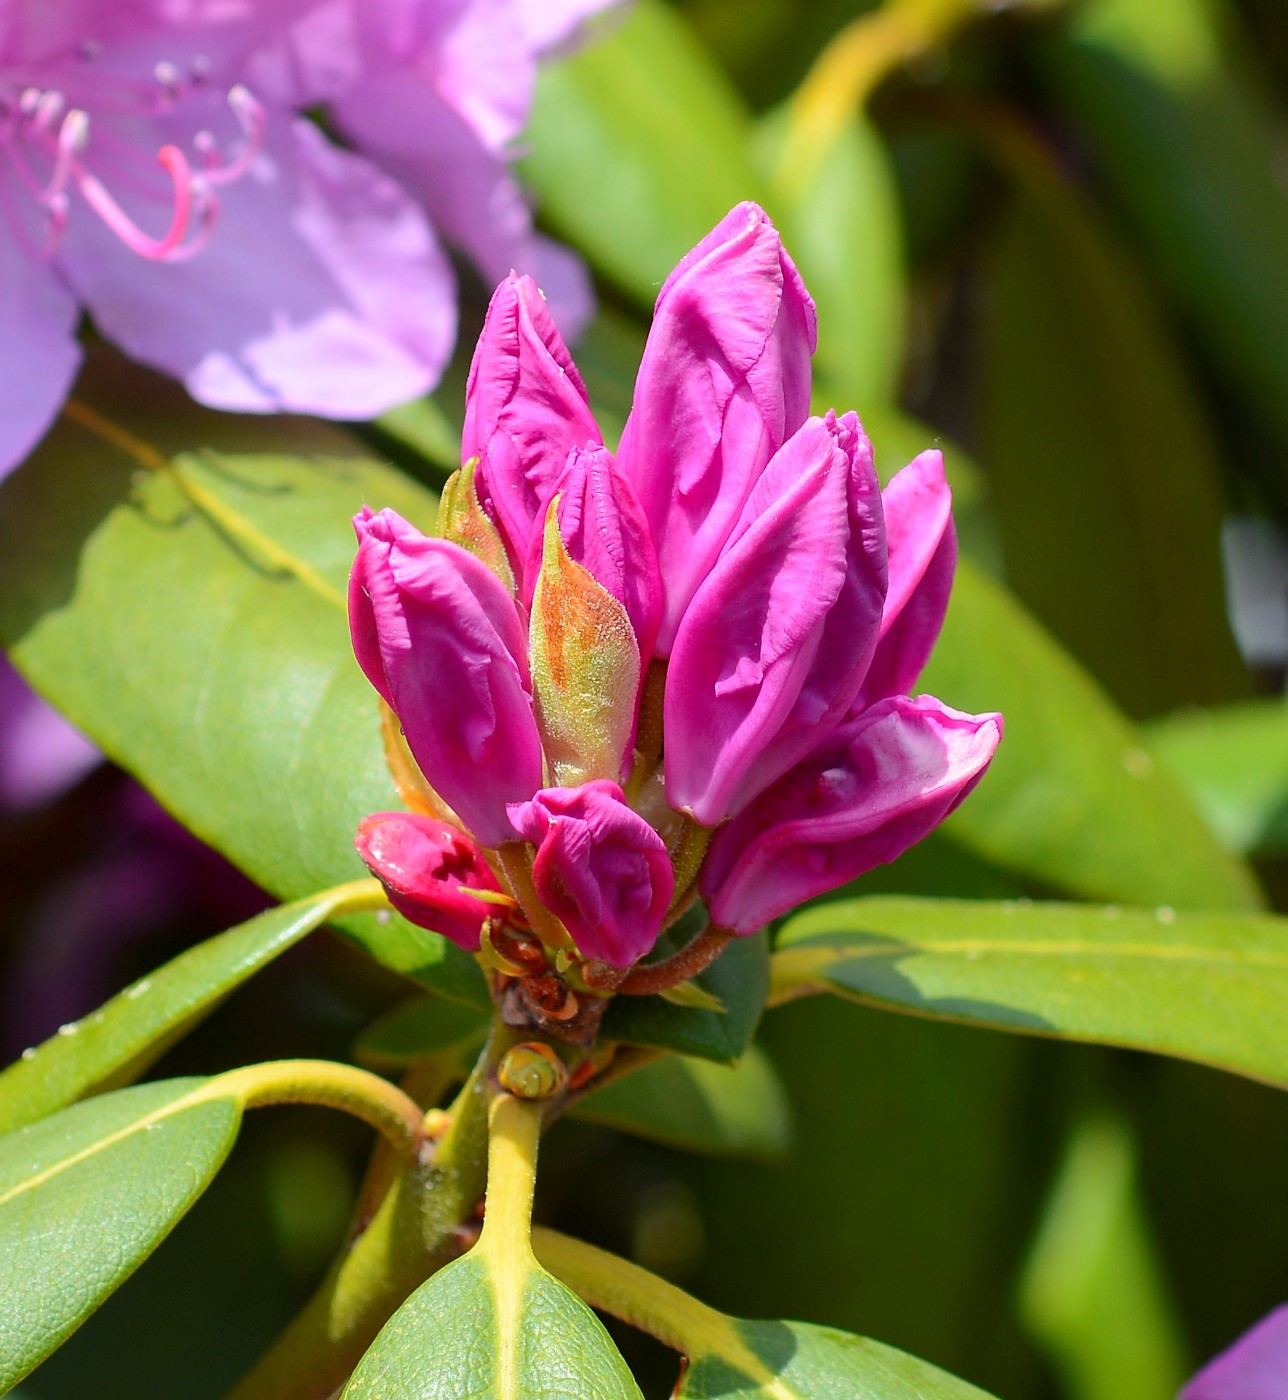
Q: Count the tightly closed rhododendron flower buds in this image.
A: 9